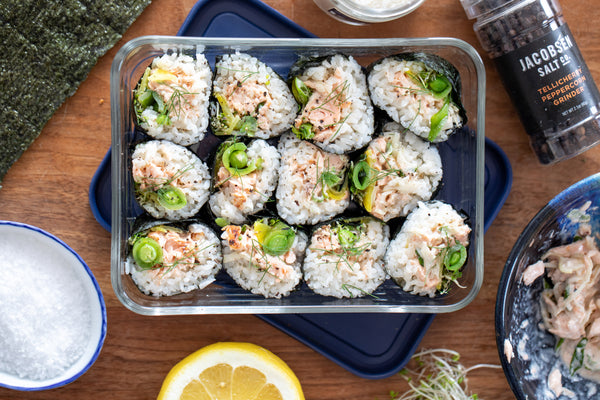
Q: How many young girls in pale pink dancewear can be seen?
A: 0